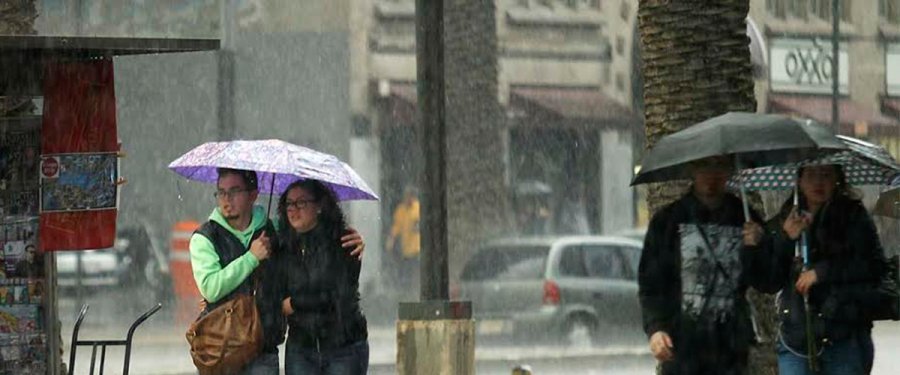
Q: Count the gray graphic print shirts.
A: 1